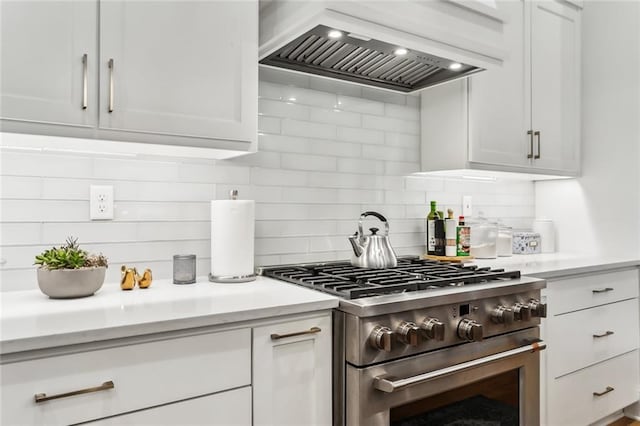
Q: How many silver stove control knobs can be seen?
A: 7